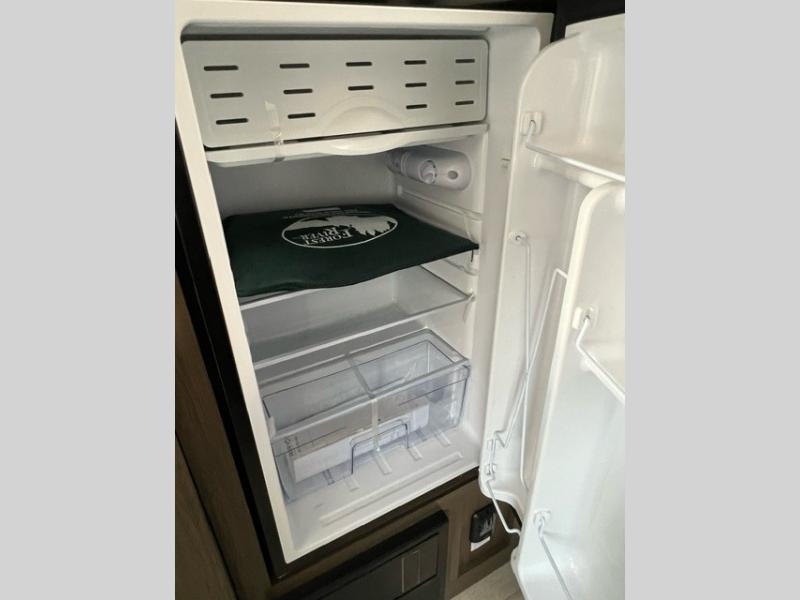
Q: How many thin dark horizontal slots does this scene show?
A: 14